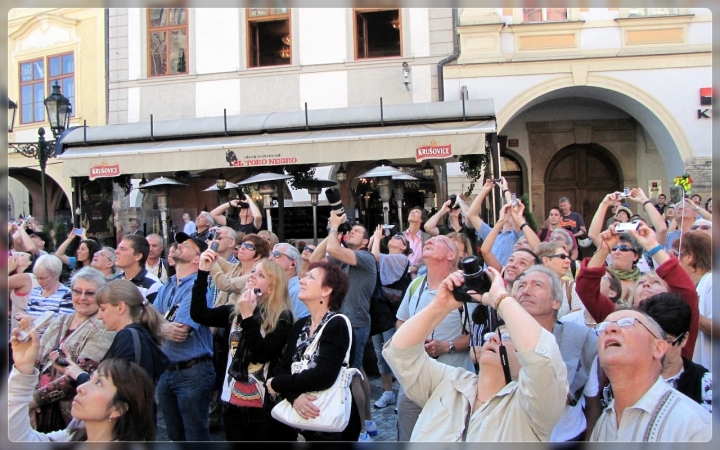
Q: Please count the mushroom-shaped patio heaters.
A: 6